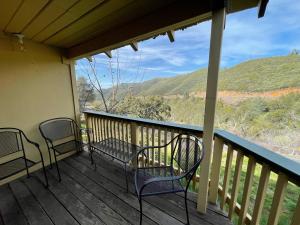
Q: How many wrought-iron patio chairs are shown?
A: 3